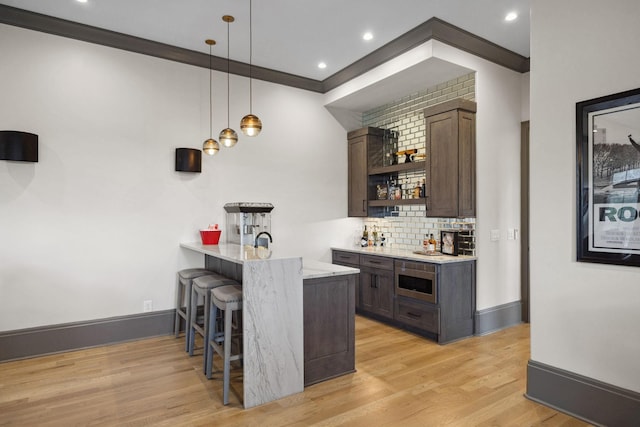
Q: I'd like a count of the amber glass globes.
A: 3